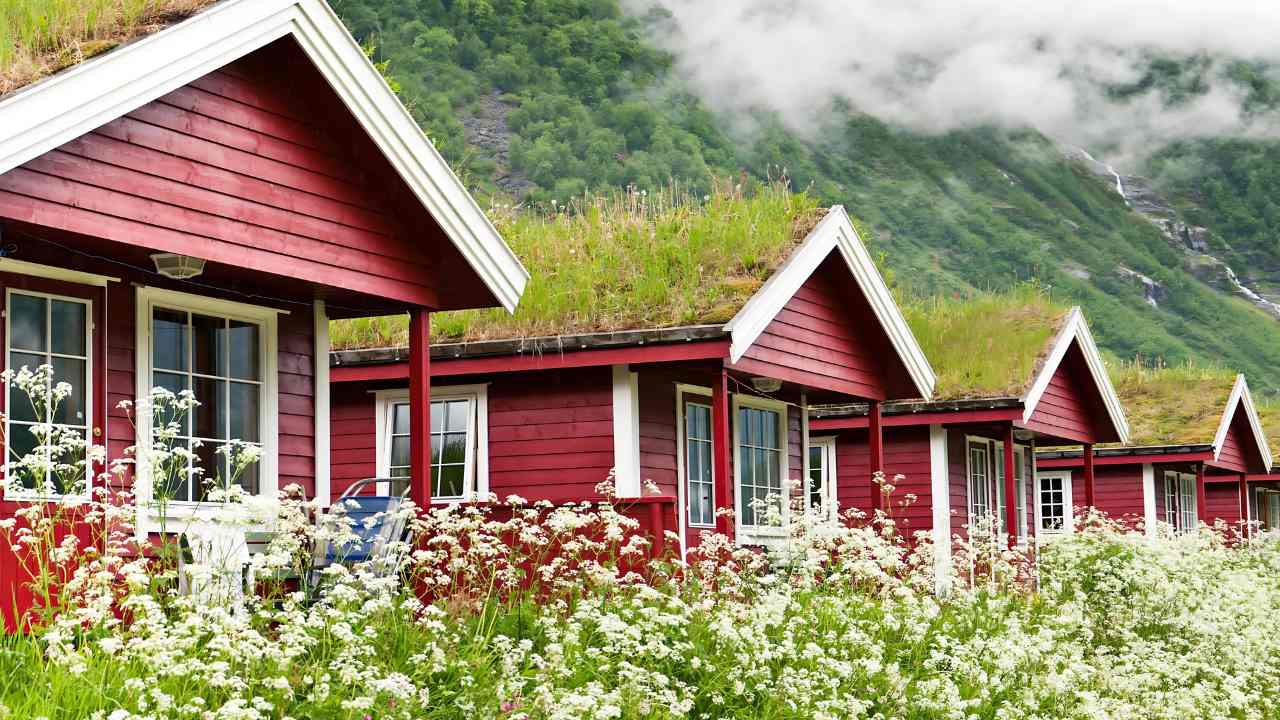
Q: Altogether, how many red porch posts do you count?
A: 7